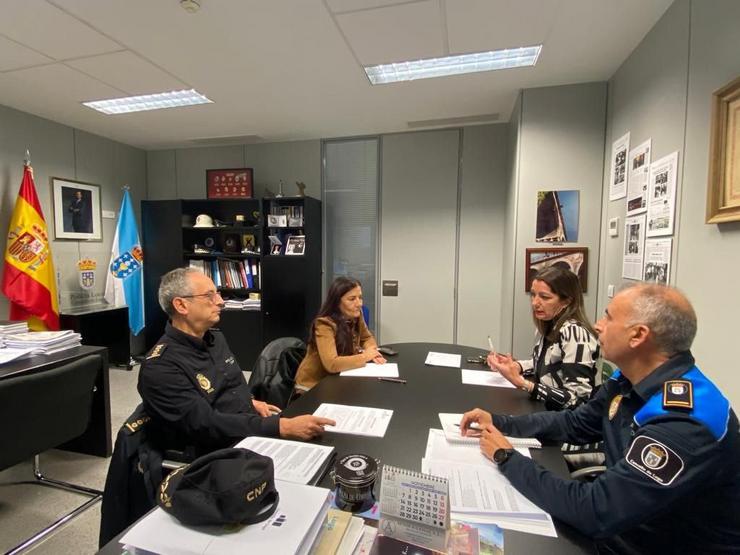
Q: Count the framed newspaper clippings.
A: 5